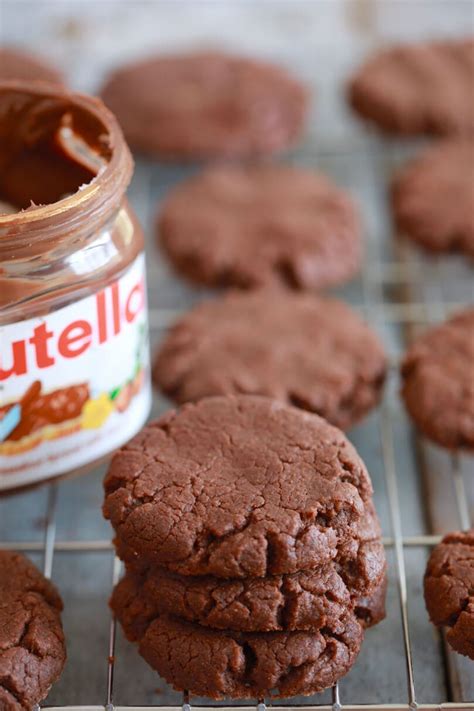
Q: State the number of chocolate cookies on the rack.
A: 12